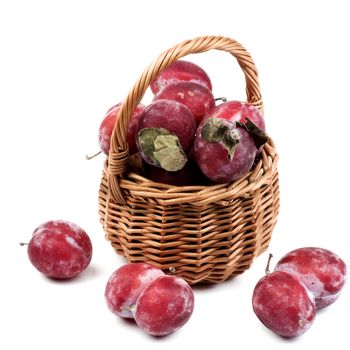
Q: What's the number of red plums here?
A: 11